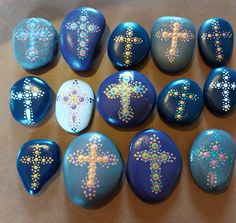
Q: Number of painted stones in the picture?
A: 14